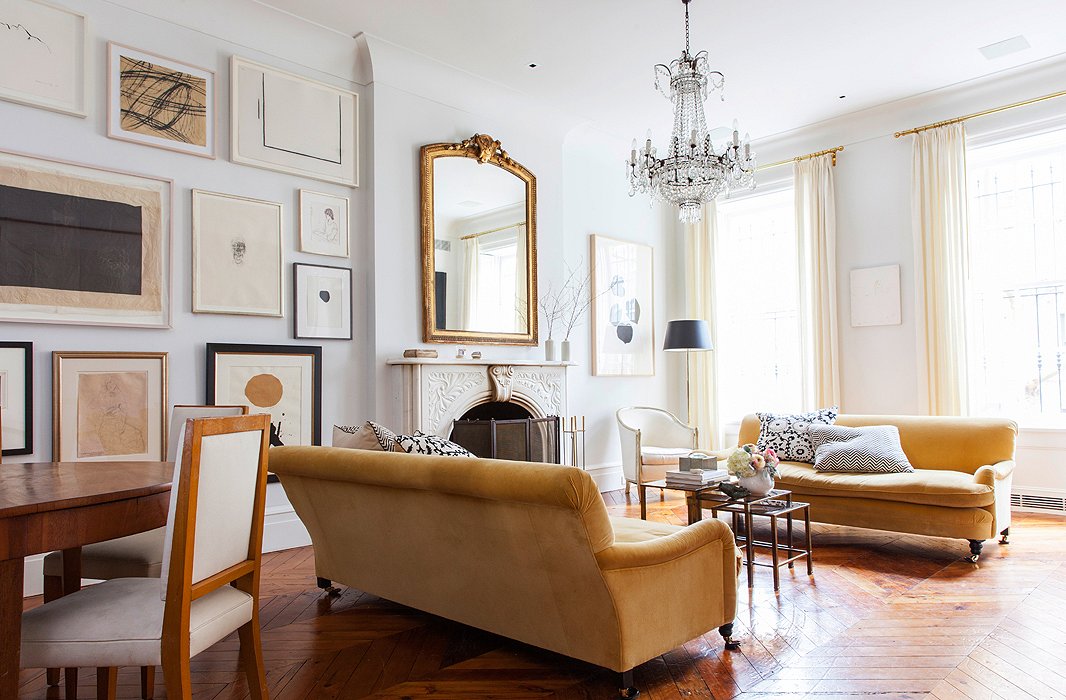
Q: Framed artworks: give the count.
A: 11